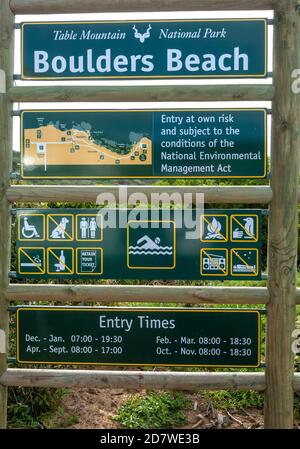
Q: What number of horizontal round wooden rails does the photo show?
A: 5